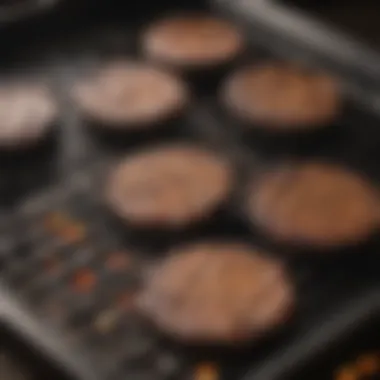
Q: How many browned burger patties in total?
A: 7